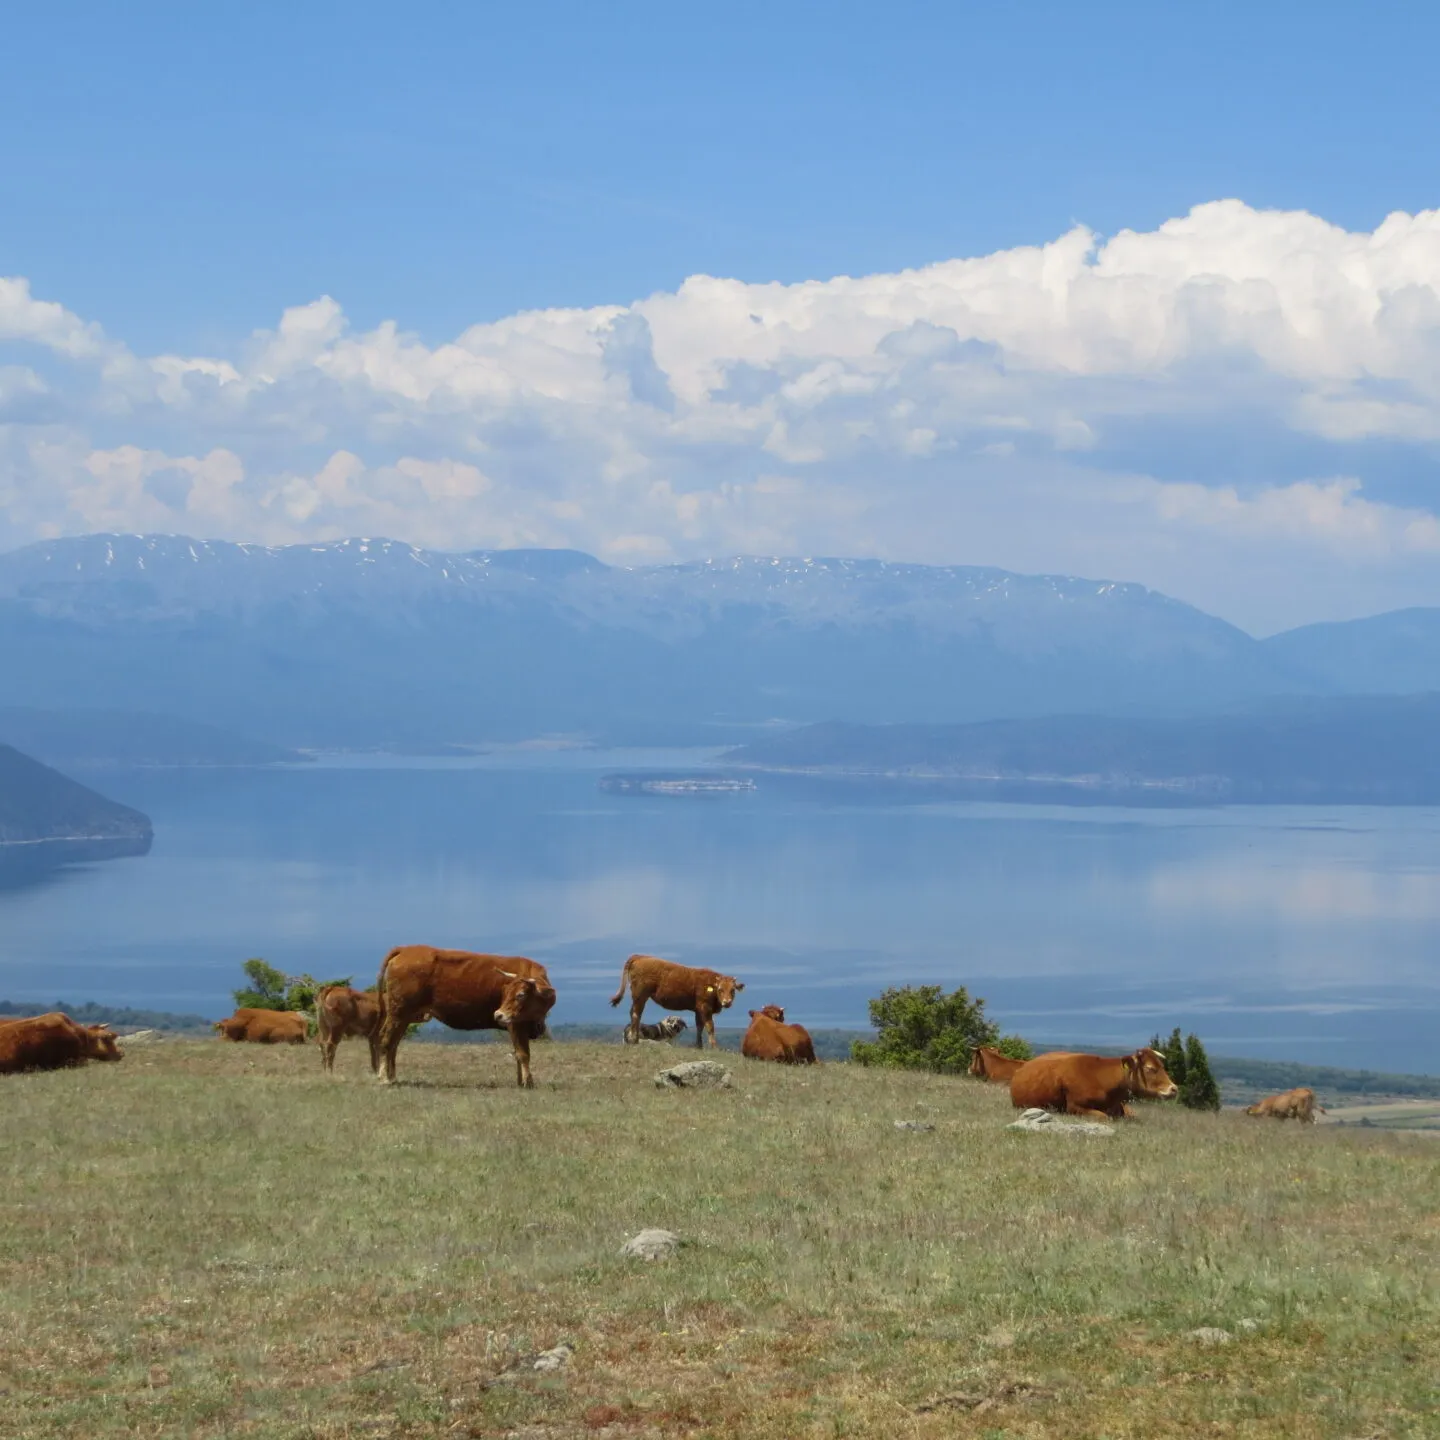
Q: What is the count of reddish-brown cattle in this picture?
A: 9